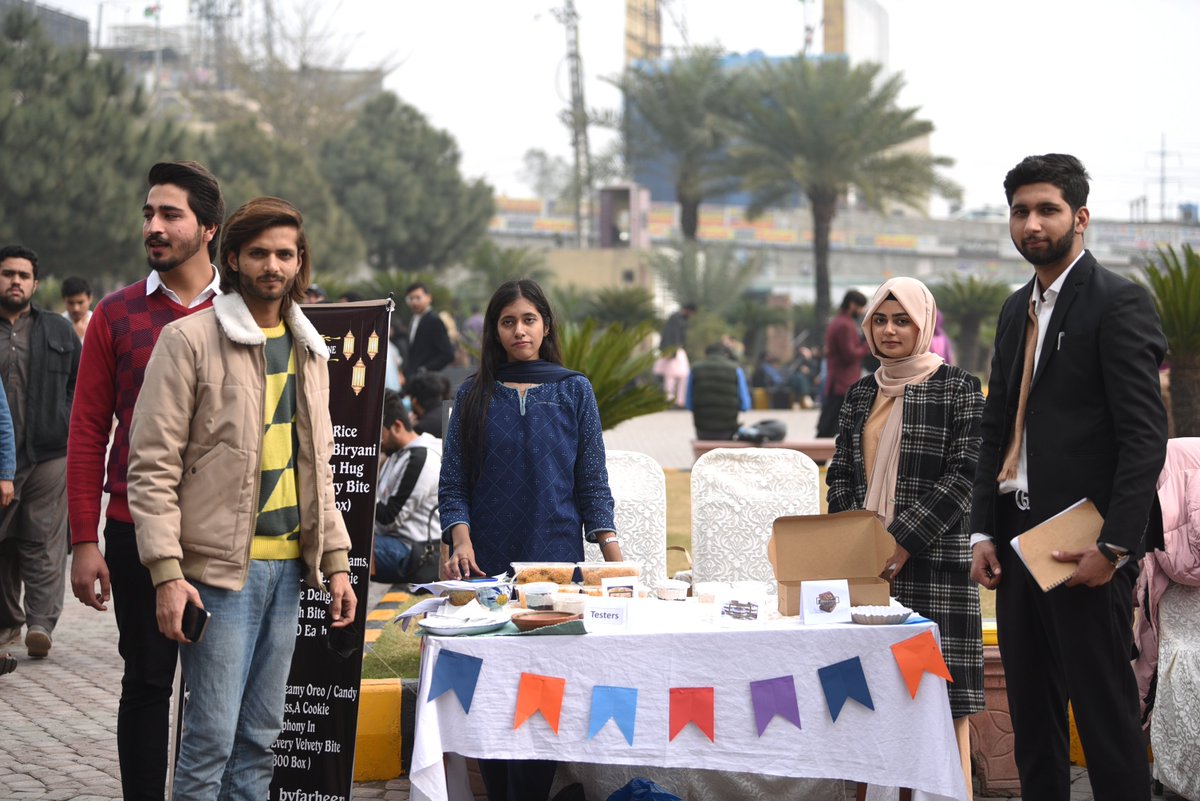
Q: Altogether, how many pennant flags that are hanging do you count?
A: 7